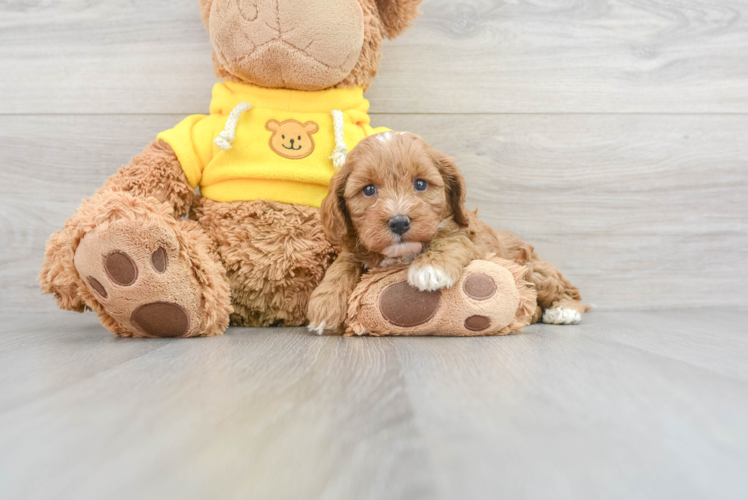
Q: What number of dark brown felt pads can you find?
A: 7